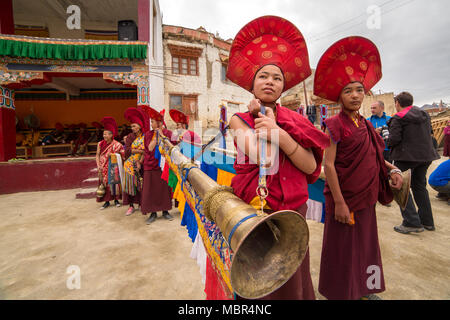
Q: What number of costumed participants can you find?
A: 6